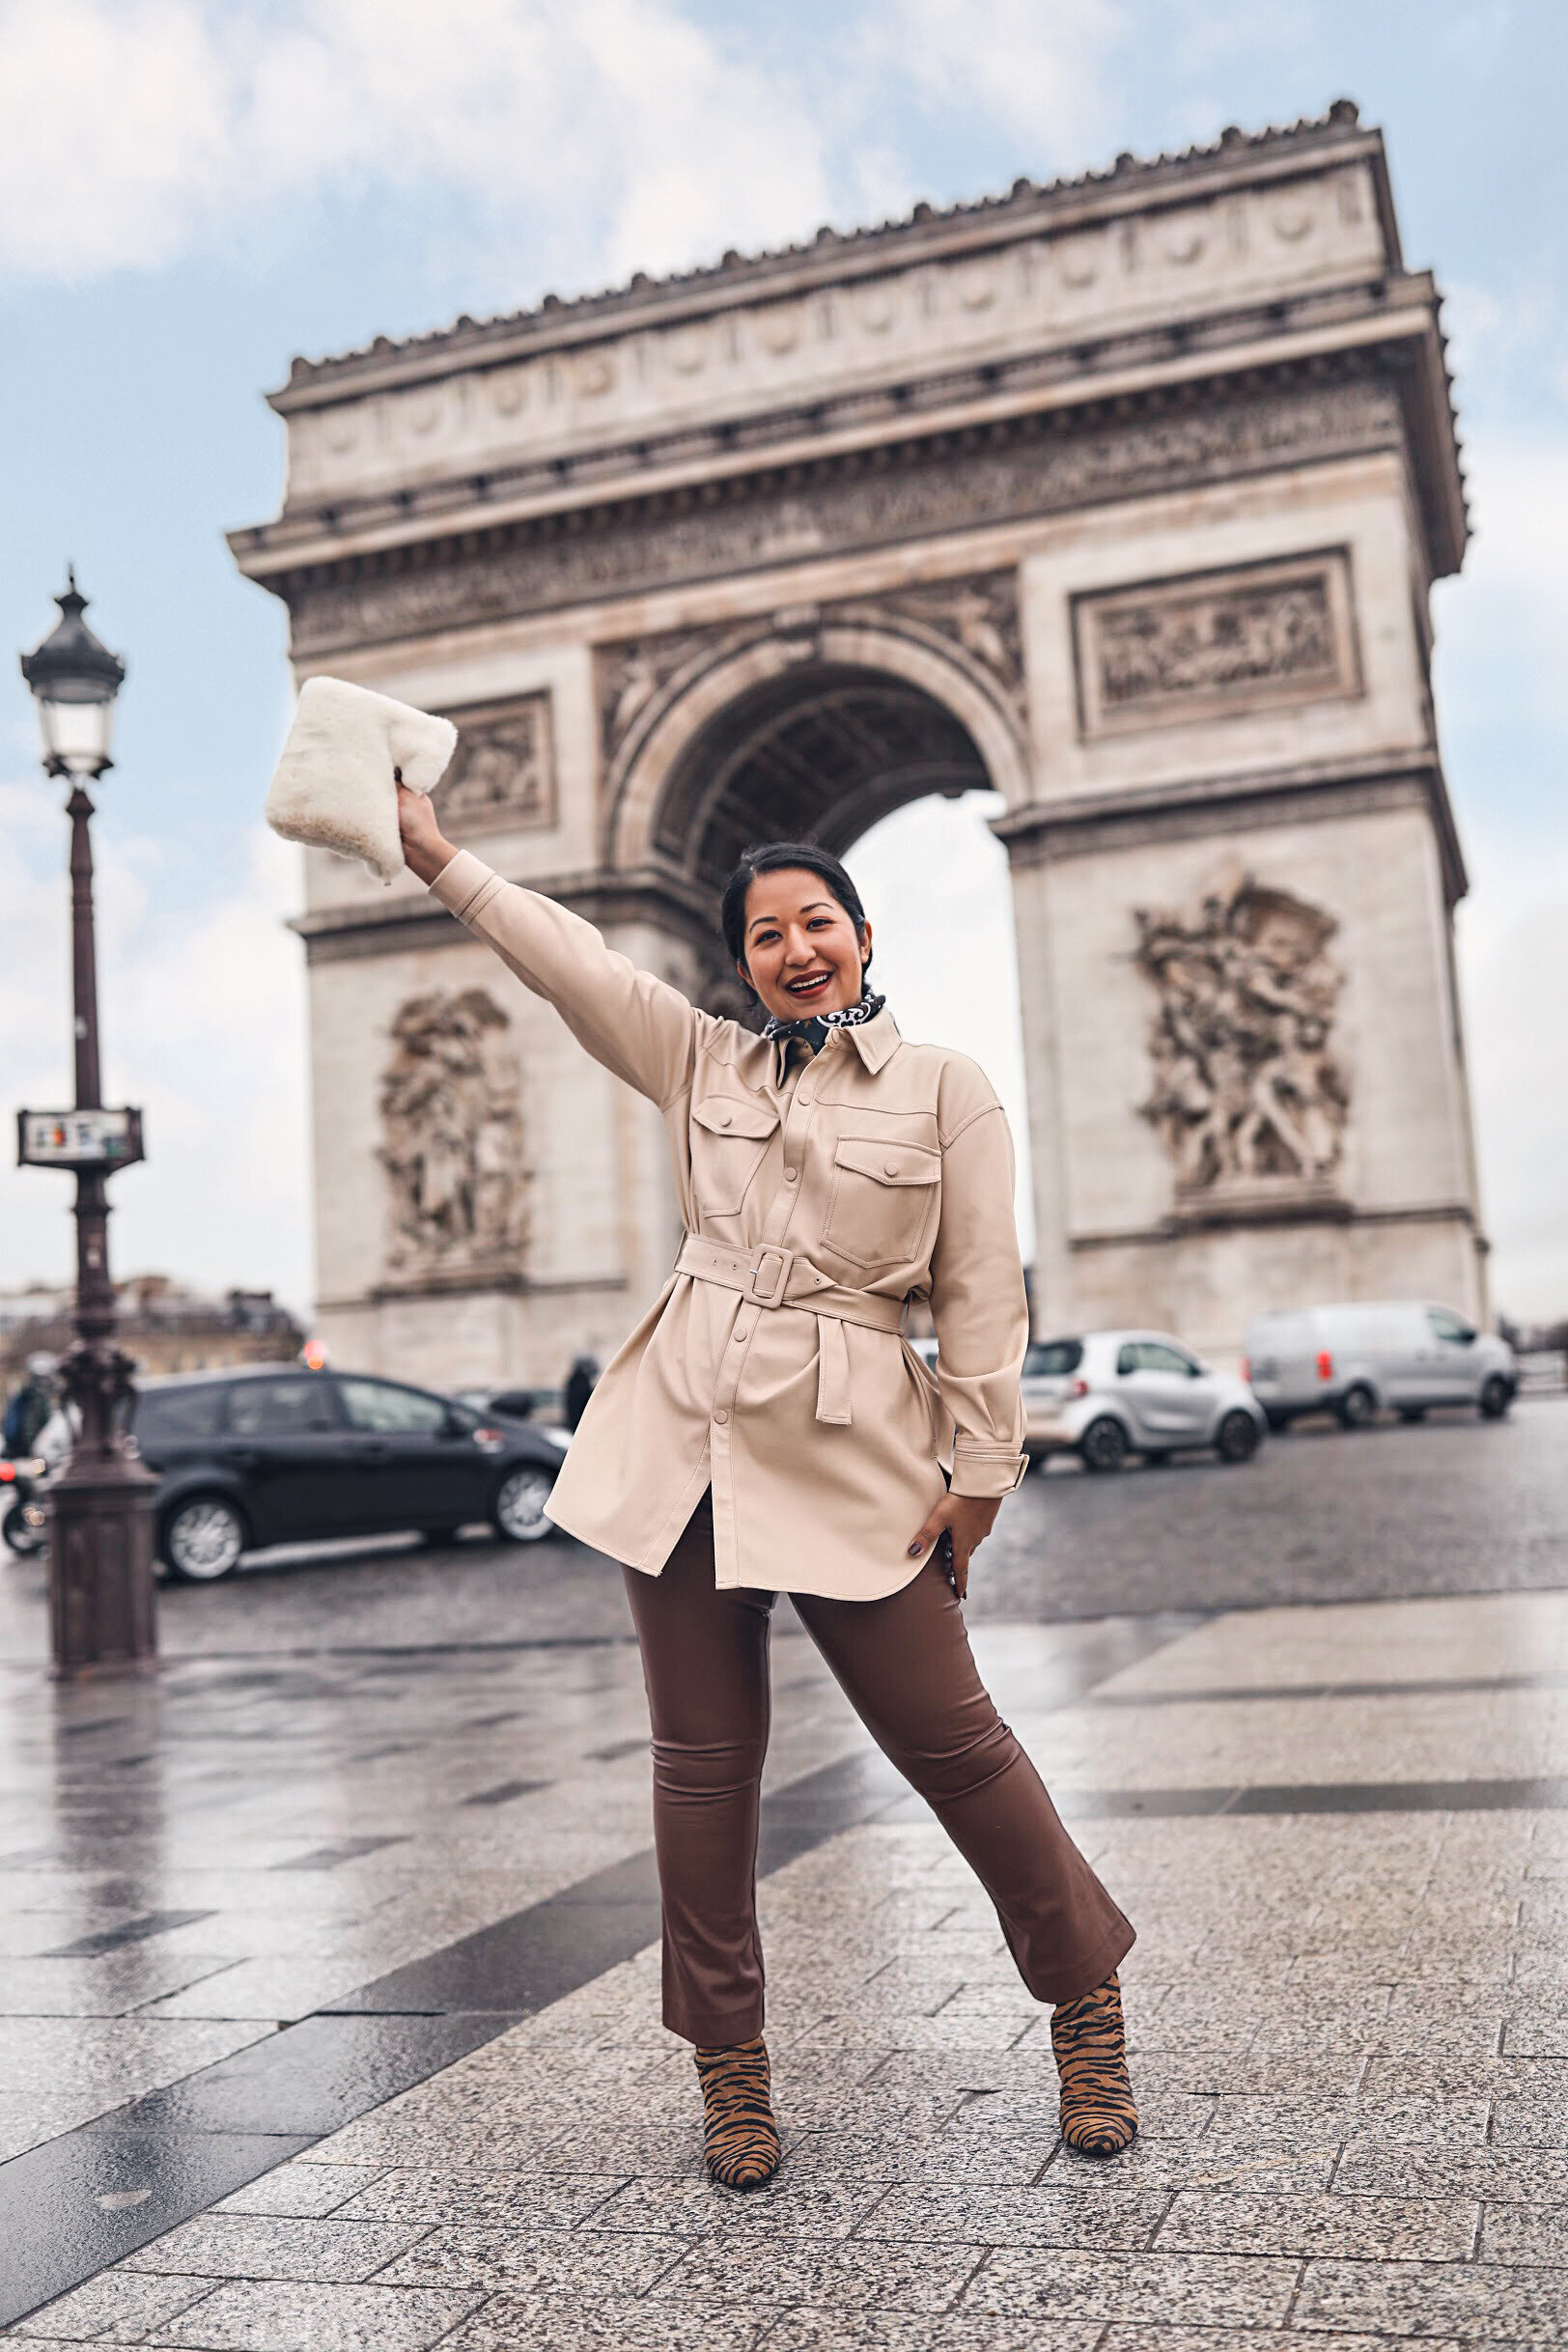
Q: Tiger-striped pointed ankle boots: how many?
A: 2